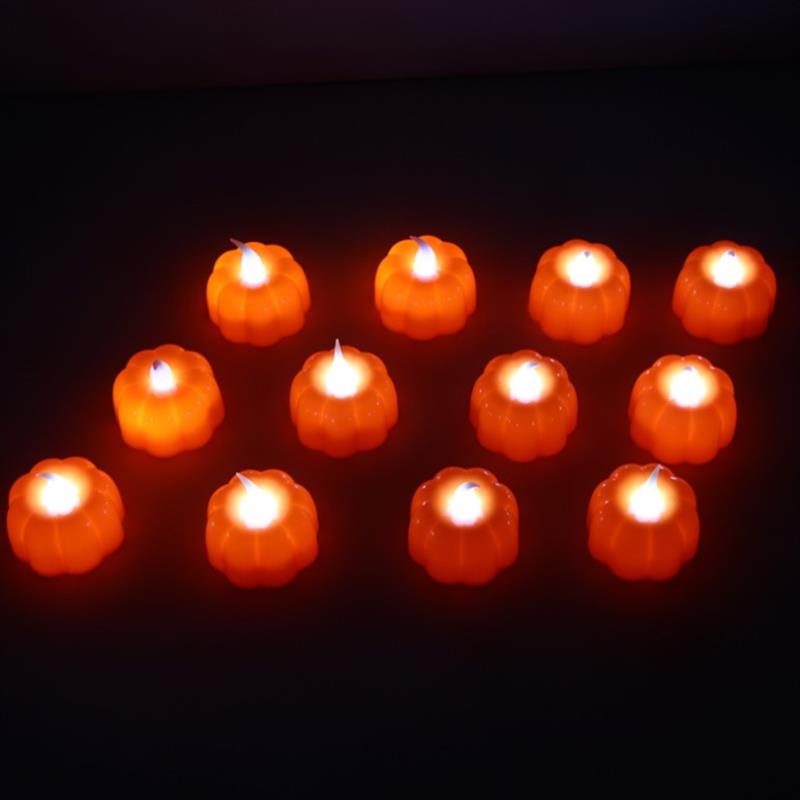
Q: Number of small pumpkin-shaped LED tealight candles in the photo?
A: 12